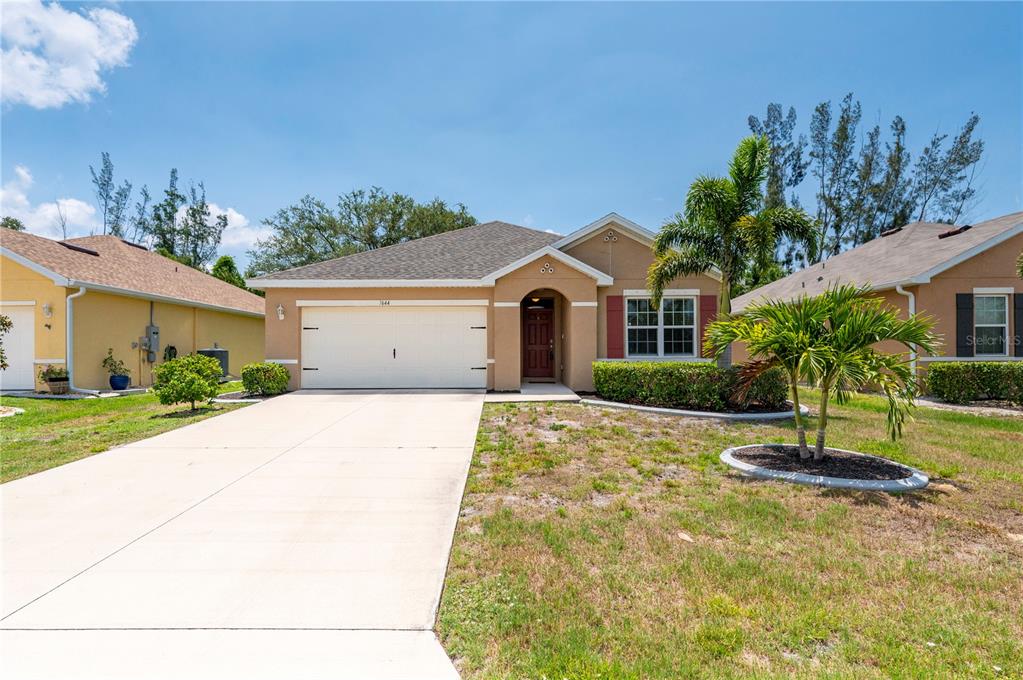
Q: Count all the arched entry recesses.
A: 1